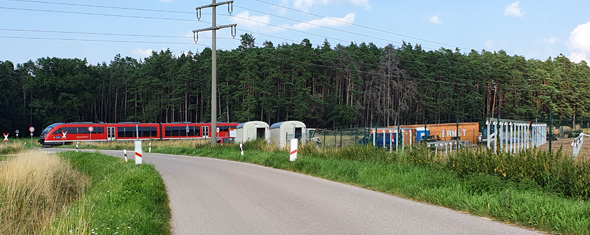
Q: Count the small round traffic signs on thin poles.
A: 3